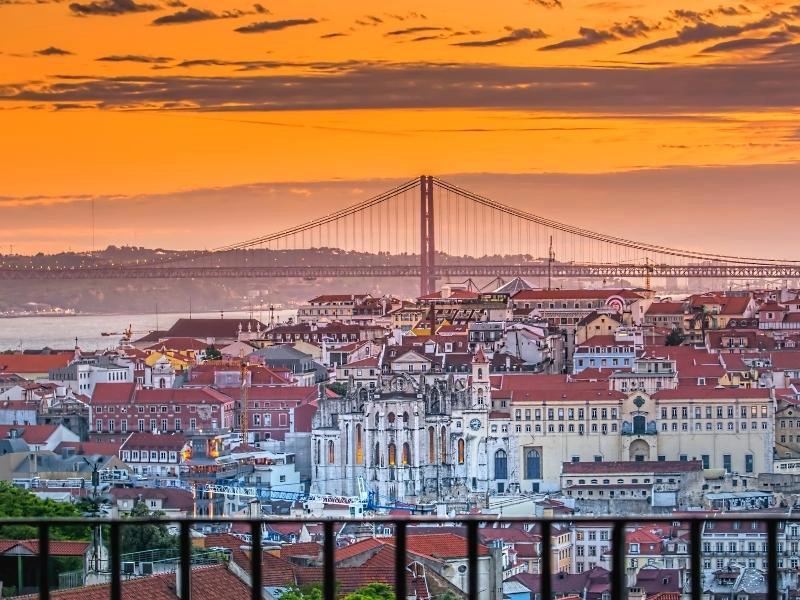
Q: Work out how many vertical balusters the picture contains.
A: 11